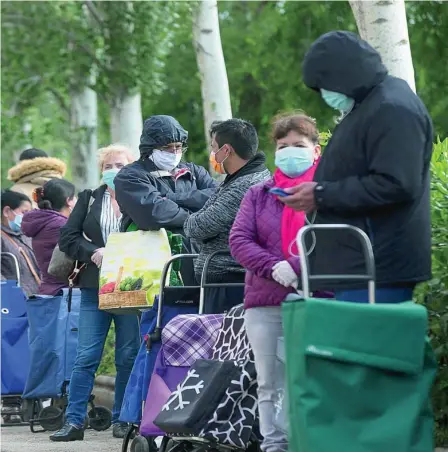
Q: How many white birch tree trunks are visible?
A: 4